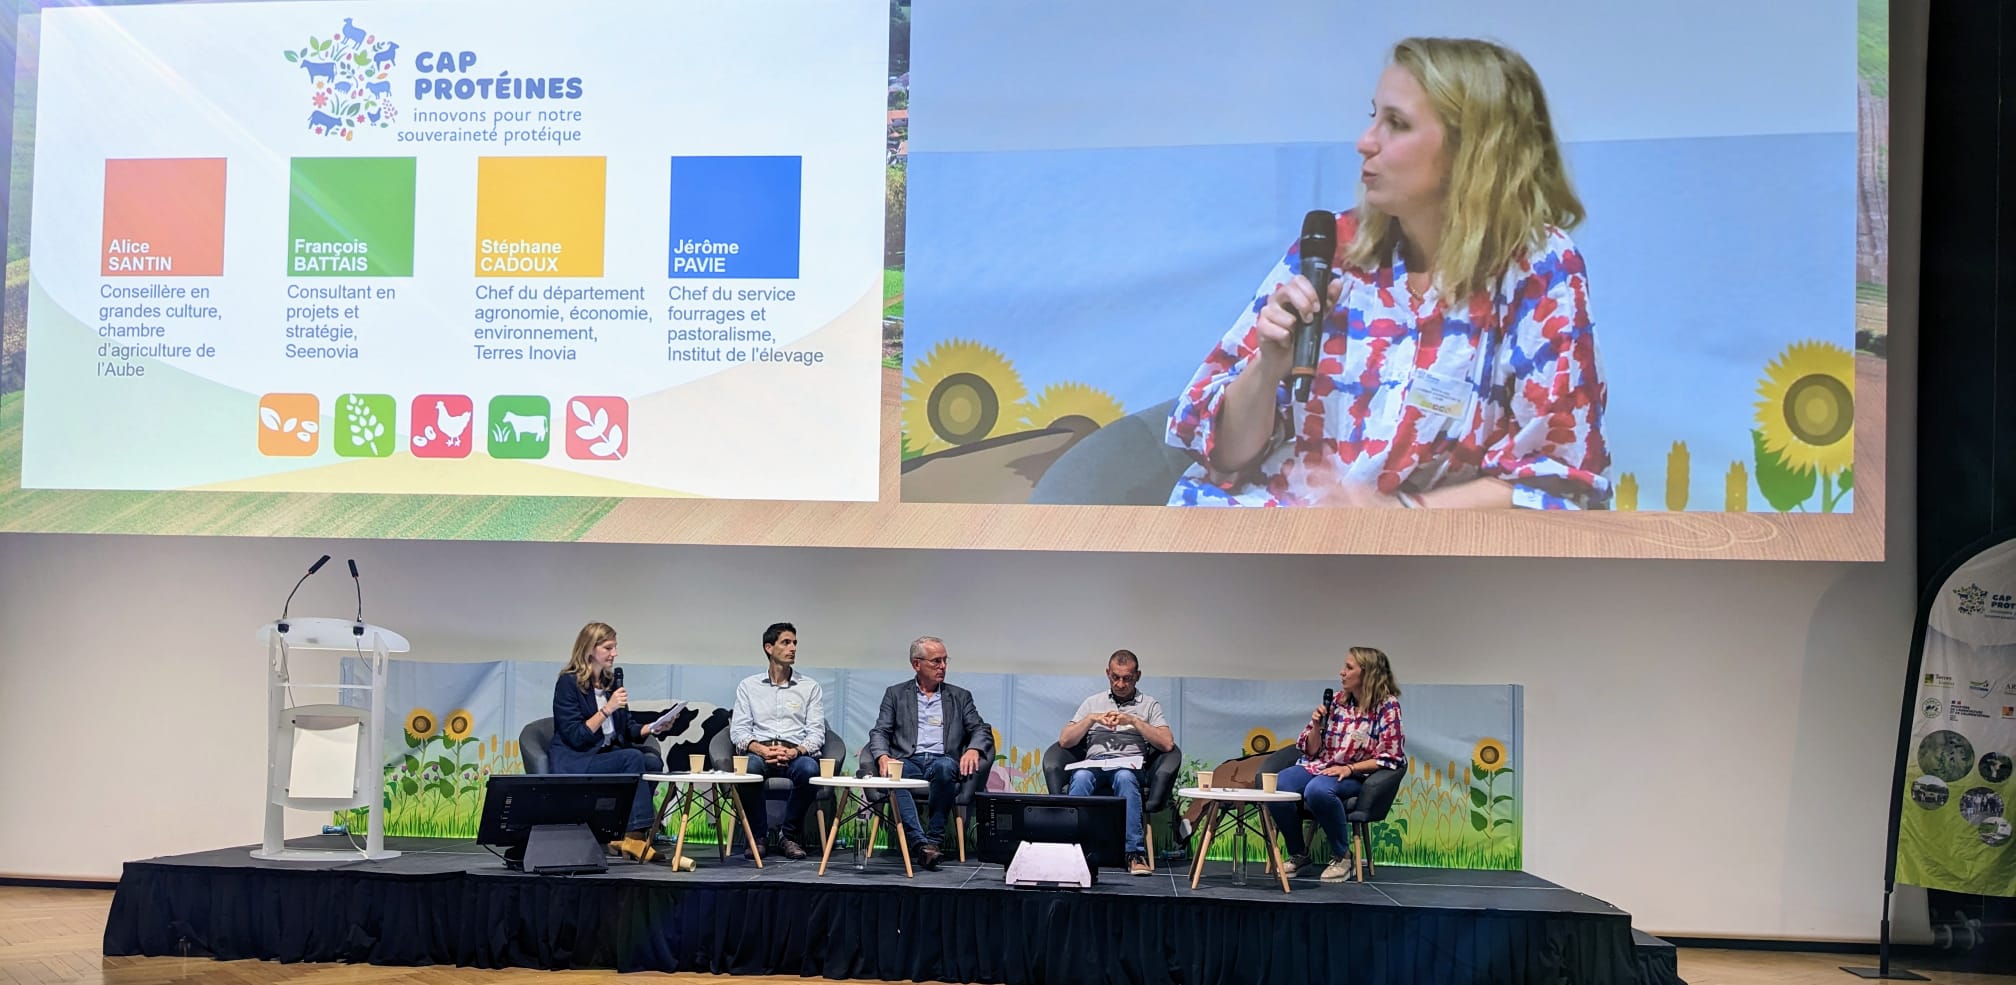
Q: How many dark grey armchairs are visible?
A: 5